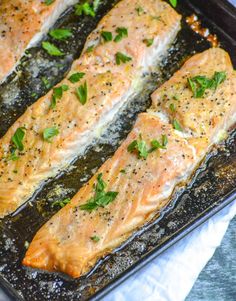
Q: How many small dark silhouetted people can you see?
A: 0